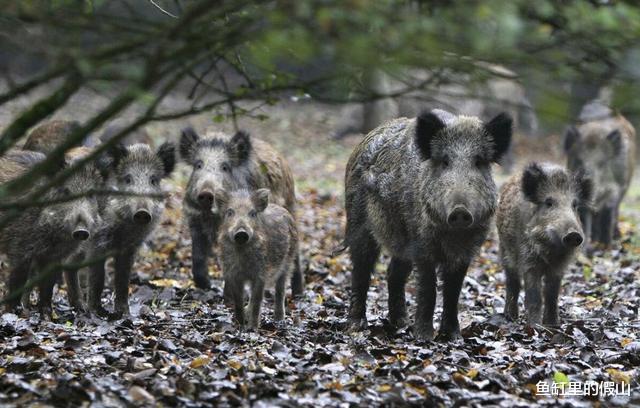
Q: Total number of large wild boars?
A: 1